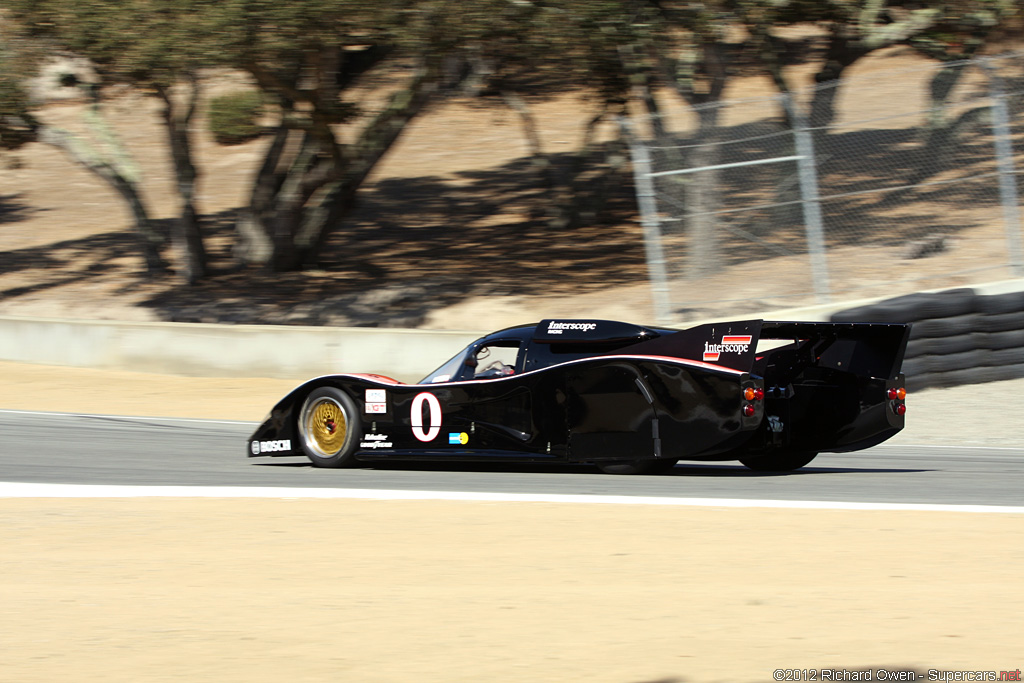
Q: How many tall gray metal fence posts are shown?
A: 3